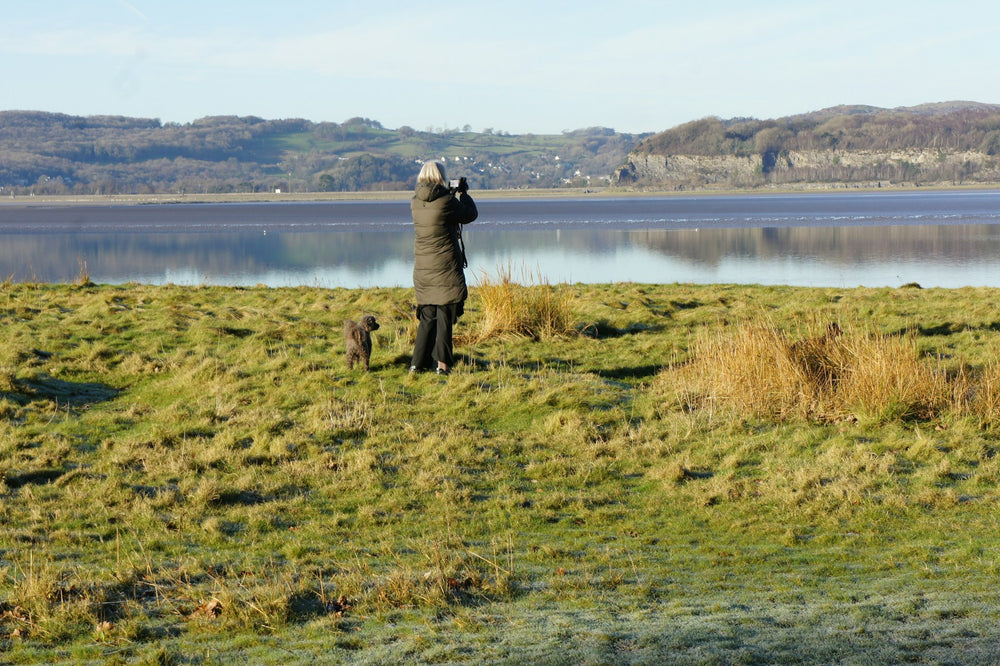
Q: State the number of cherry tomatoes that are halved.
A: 0